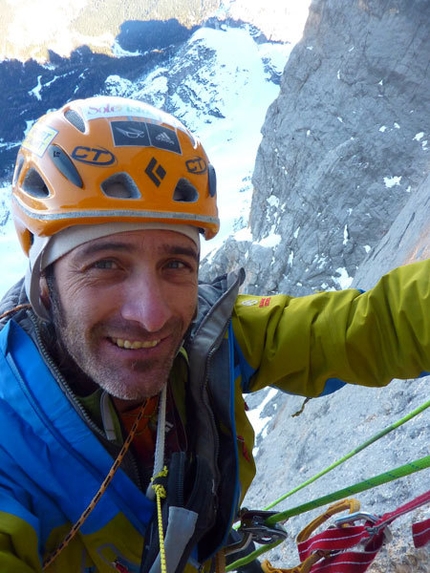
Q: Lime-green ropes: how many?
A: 2